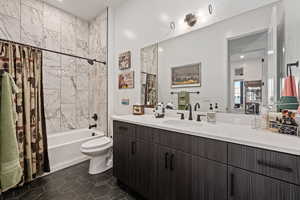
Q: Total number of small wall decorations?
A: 3